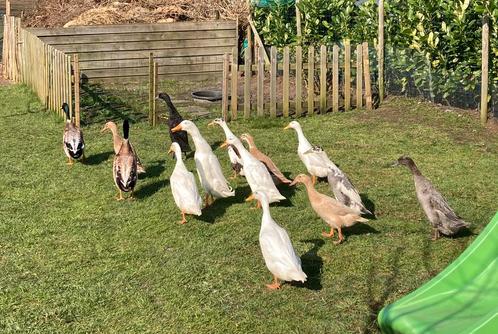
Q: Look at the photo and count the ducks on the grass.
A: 14